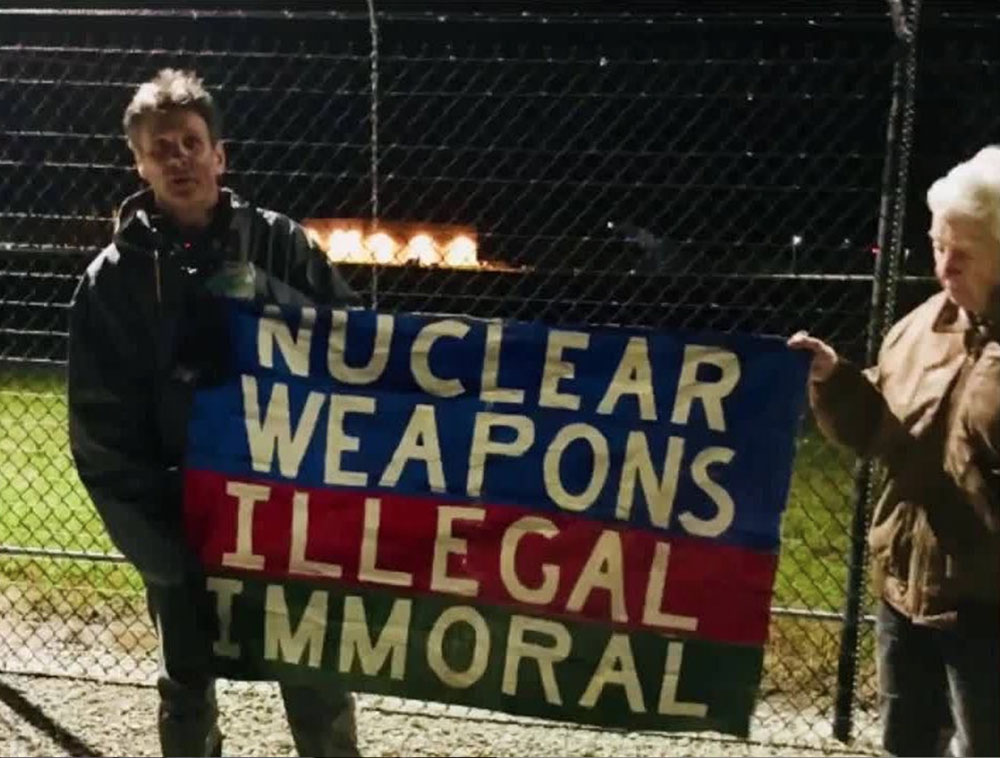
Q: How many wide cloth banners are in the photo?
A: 1